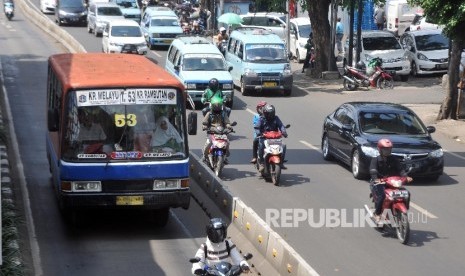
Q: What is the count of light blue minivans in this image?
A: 4